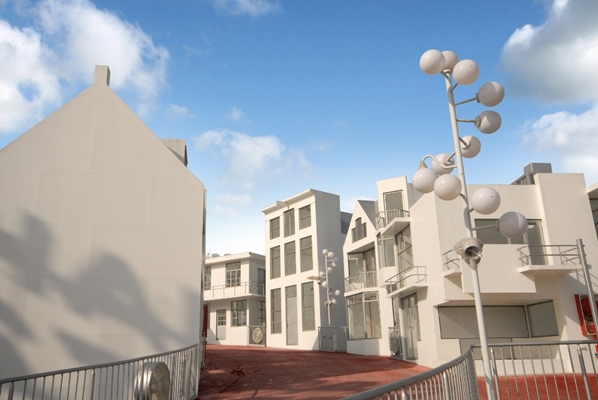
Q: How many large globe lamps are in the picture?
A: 11